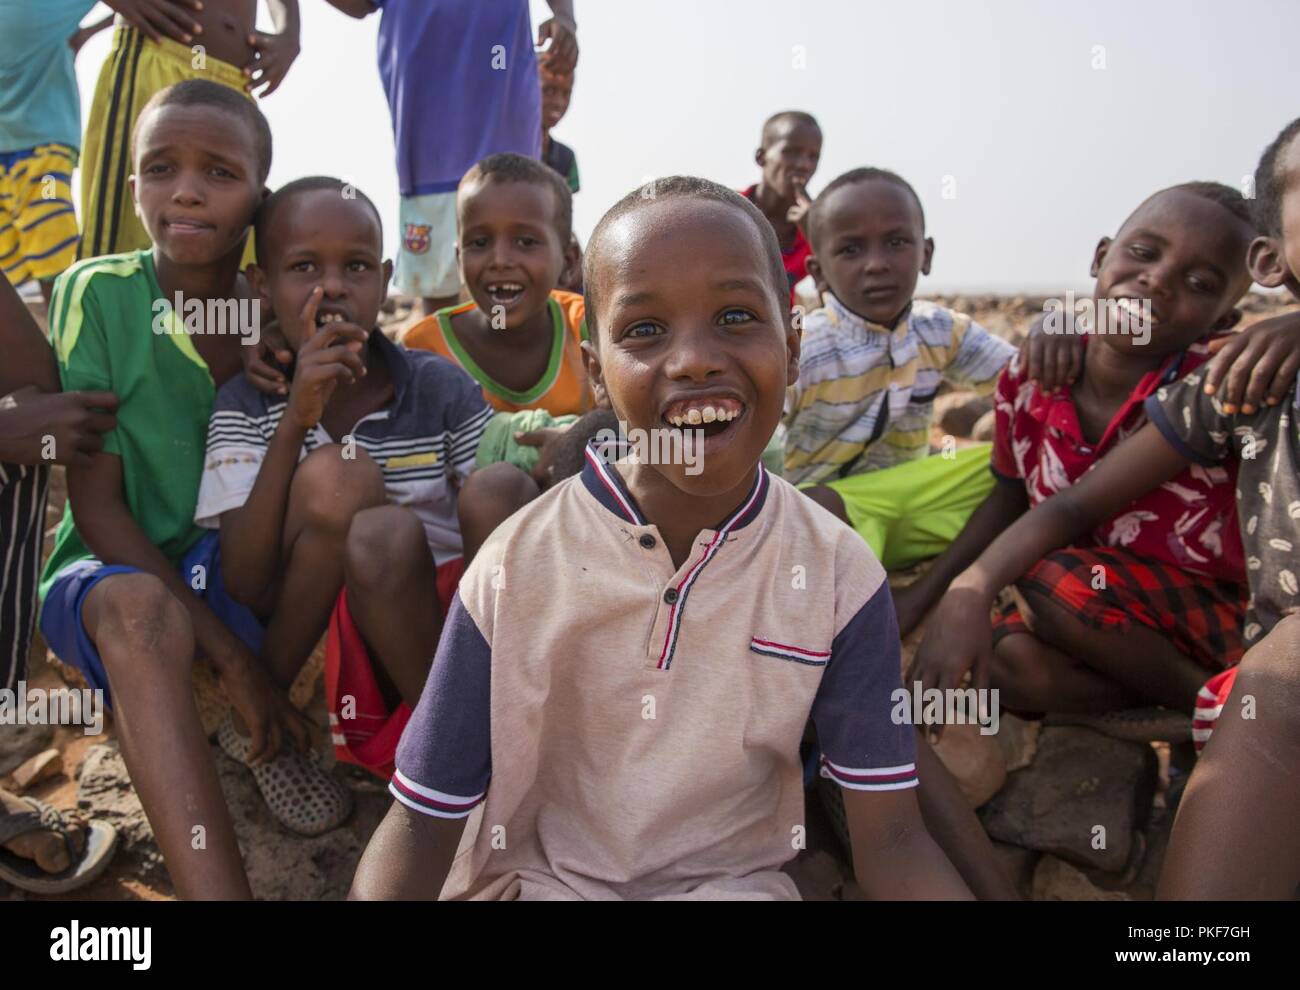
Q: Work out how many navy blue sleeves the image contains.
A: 2